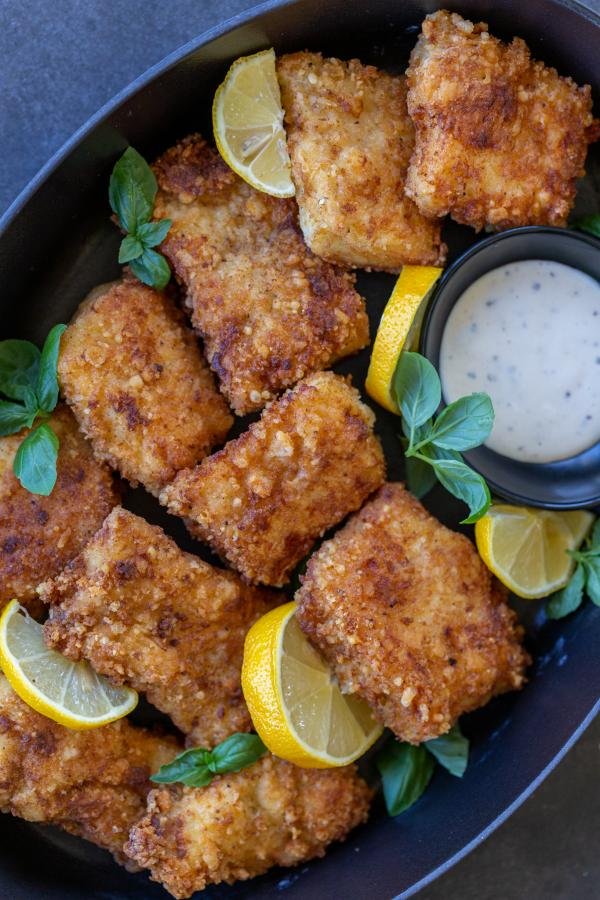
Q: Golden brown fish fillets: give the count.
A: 10